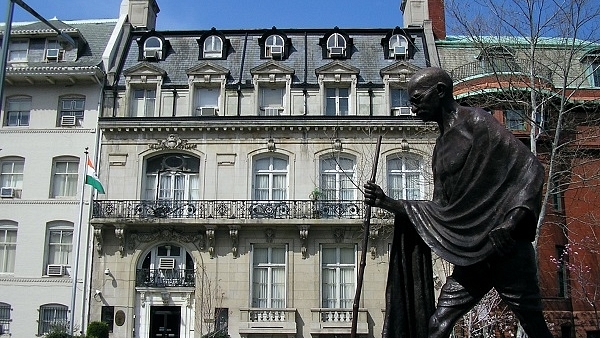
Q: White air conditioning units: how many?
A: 12